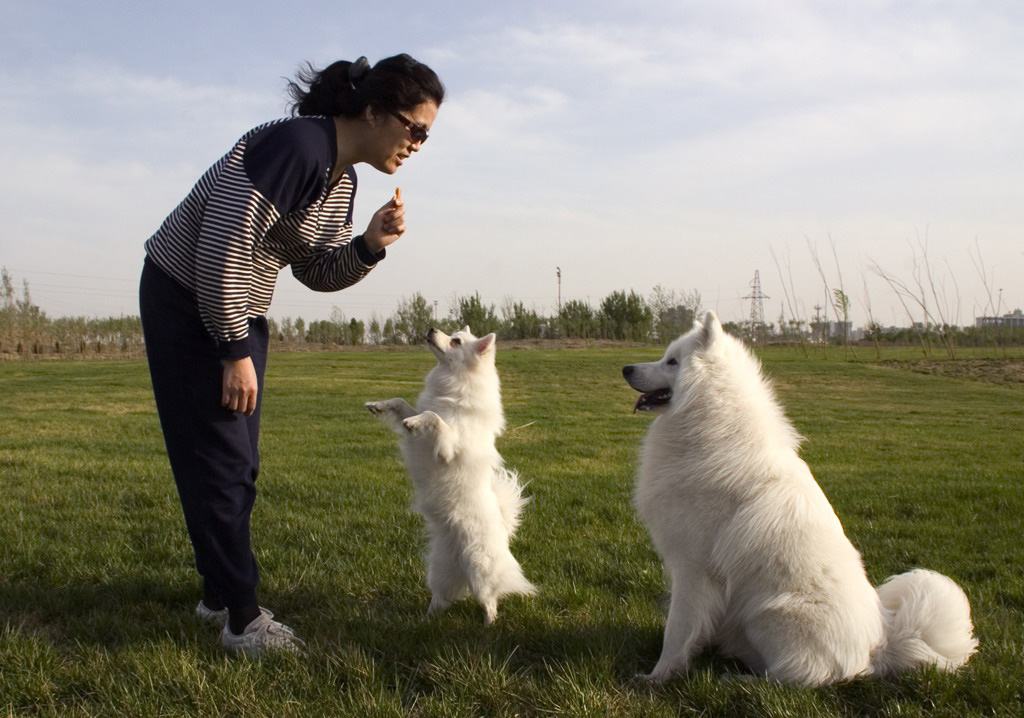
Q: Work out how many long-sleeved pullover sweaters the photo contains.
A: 1